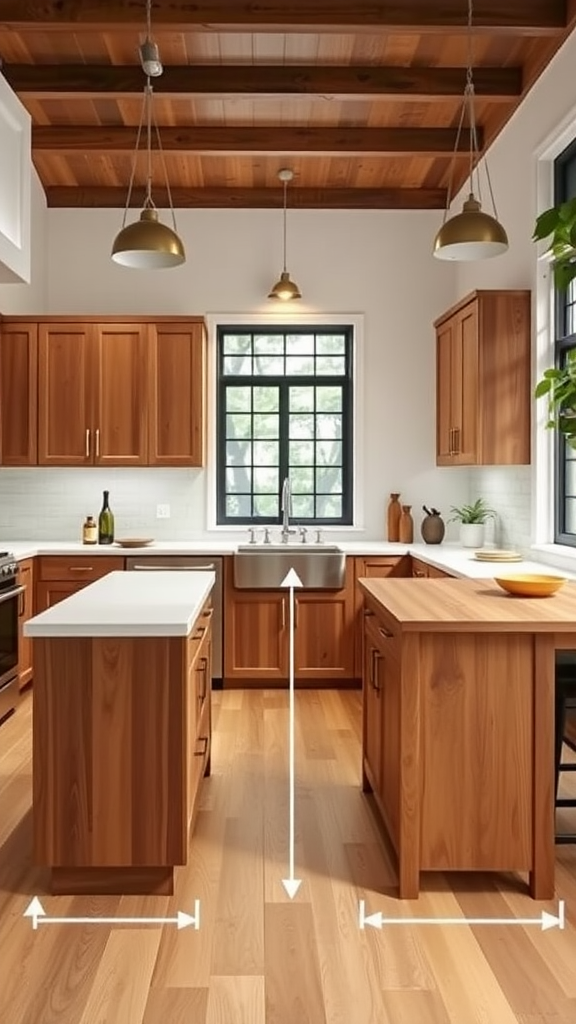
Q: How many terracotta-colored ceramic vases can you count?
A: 2